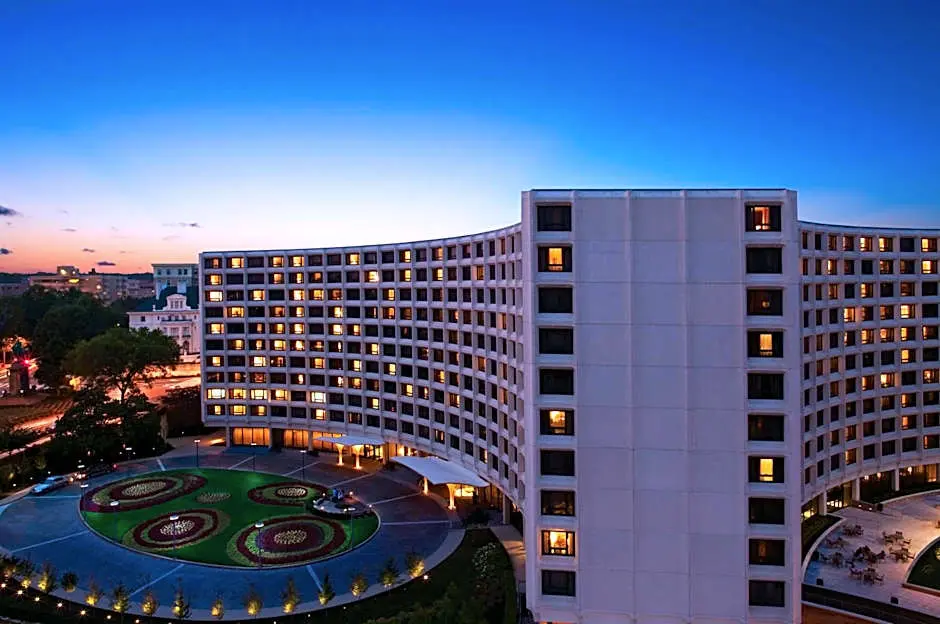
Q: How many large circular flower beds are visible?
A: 4